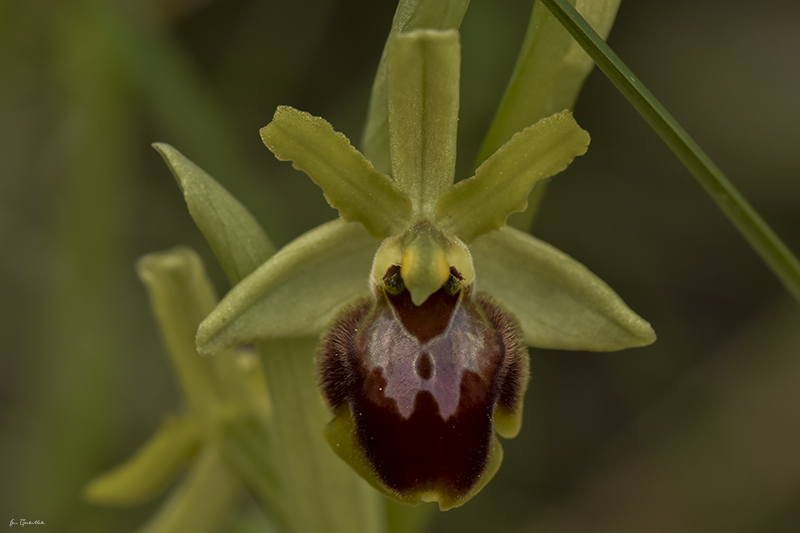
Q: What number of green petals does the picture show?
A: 5